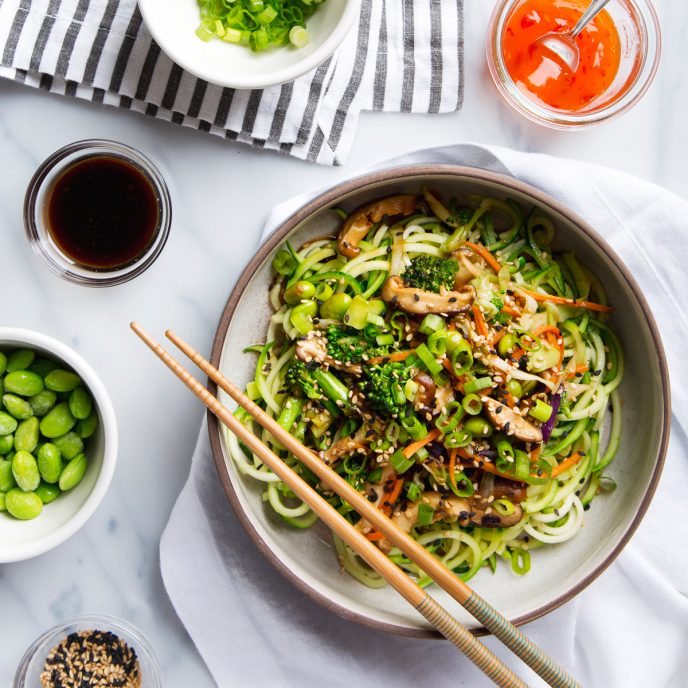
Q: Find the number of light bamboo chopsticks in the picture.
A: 2